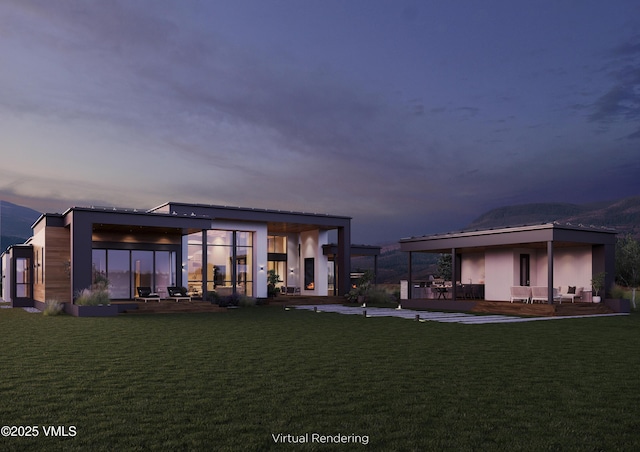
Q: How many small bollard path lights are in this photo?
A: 6